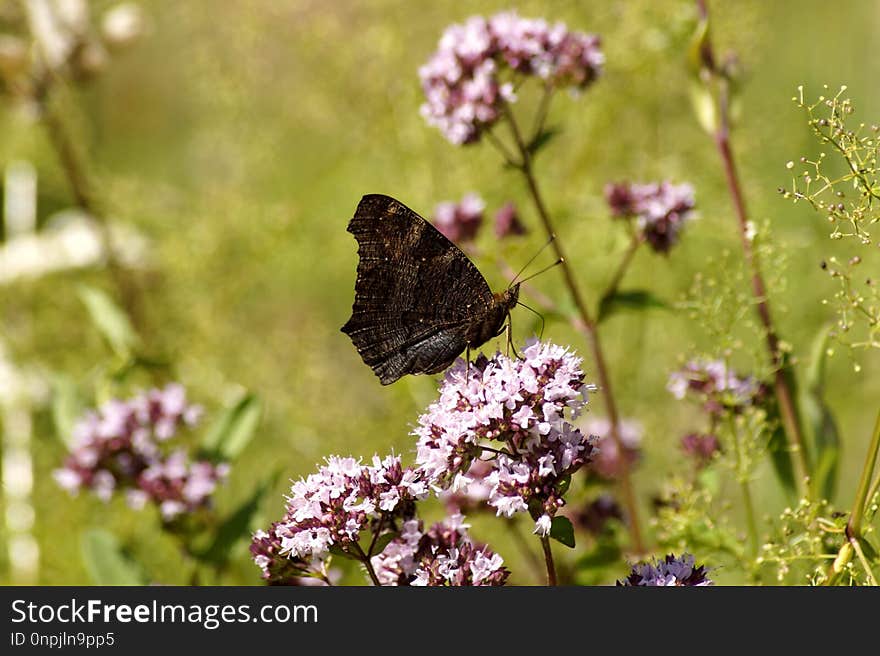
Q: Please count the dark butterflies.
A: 1